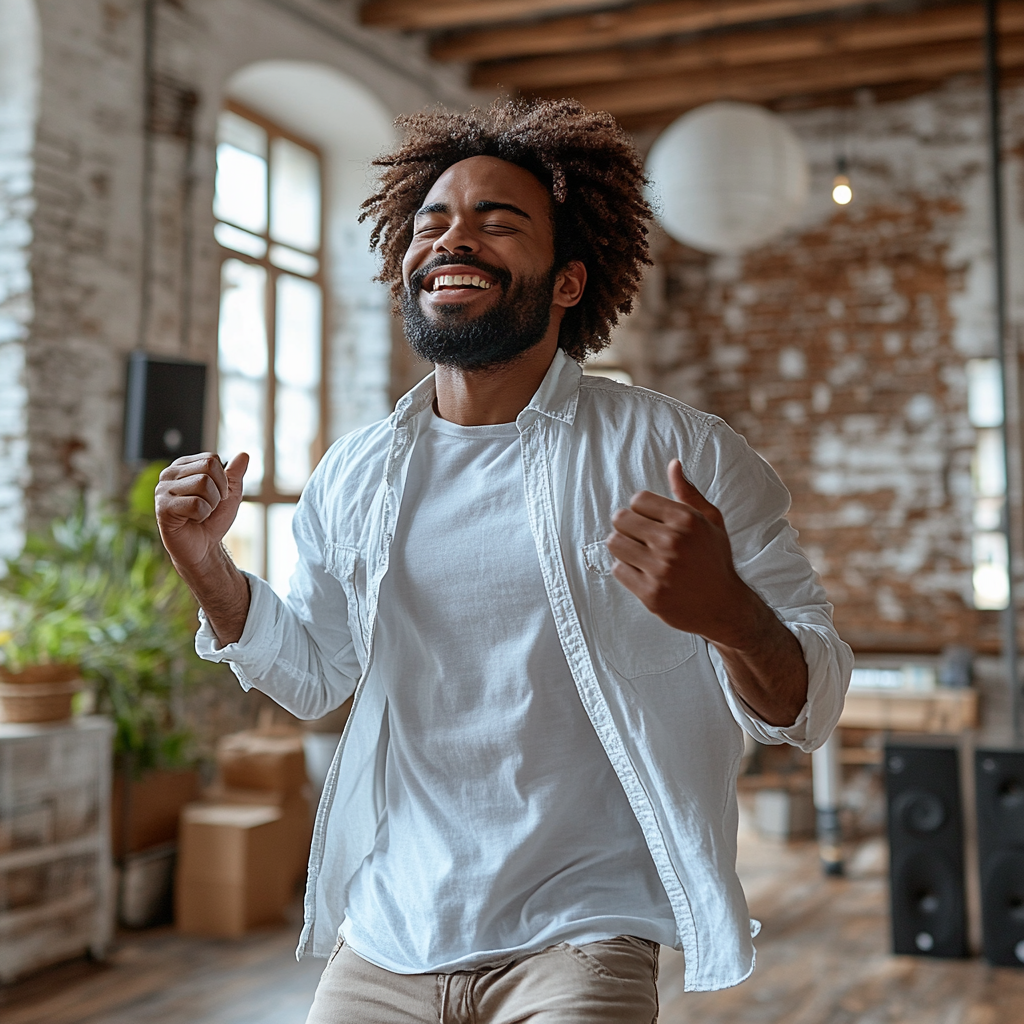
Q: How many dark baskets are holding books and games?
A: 0